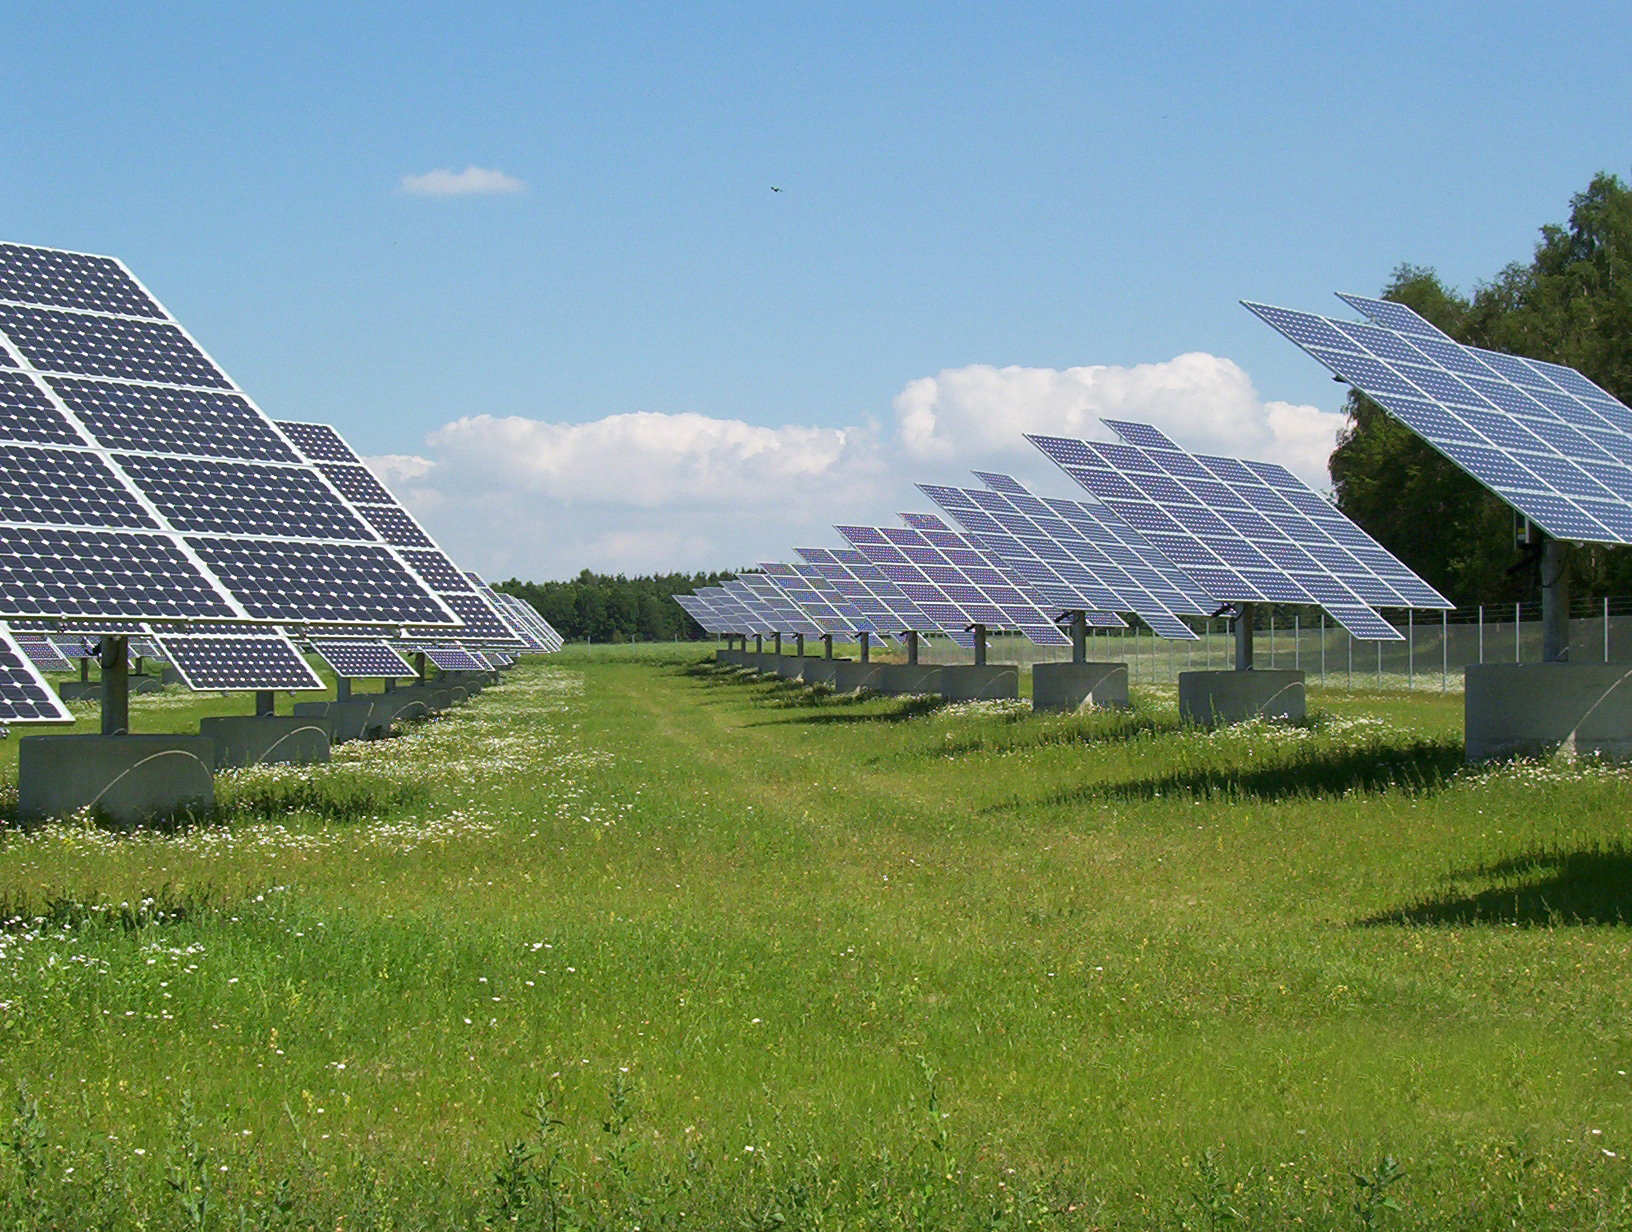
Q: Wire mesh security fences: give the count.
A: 1